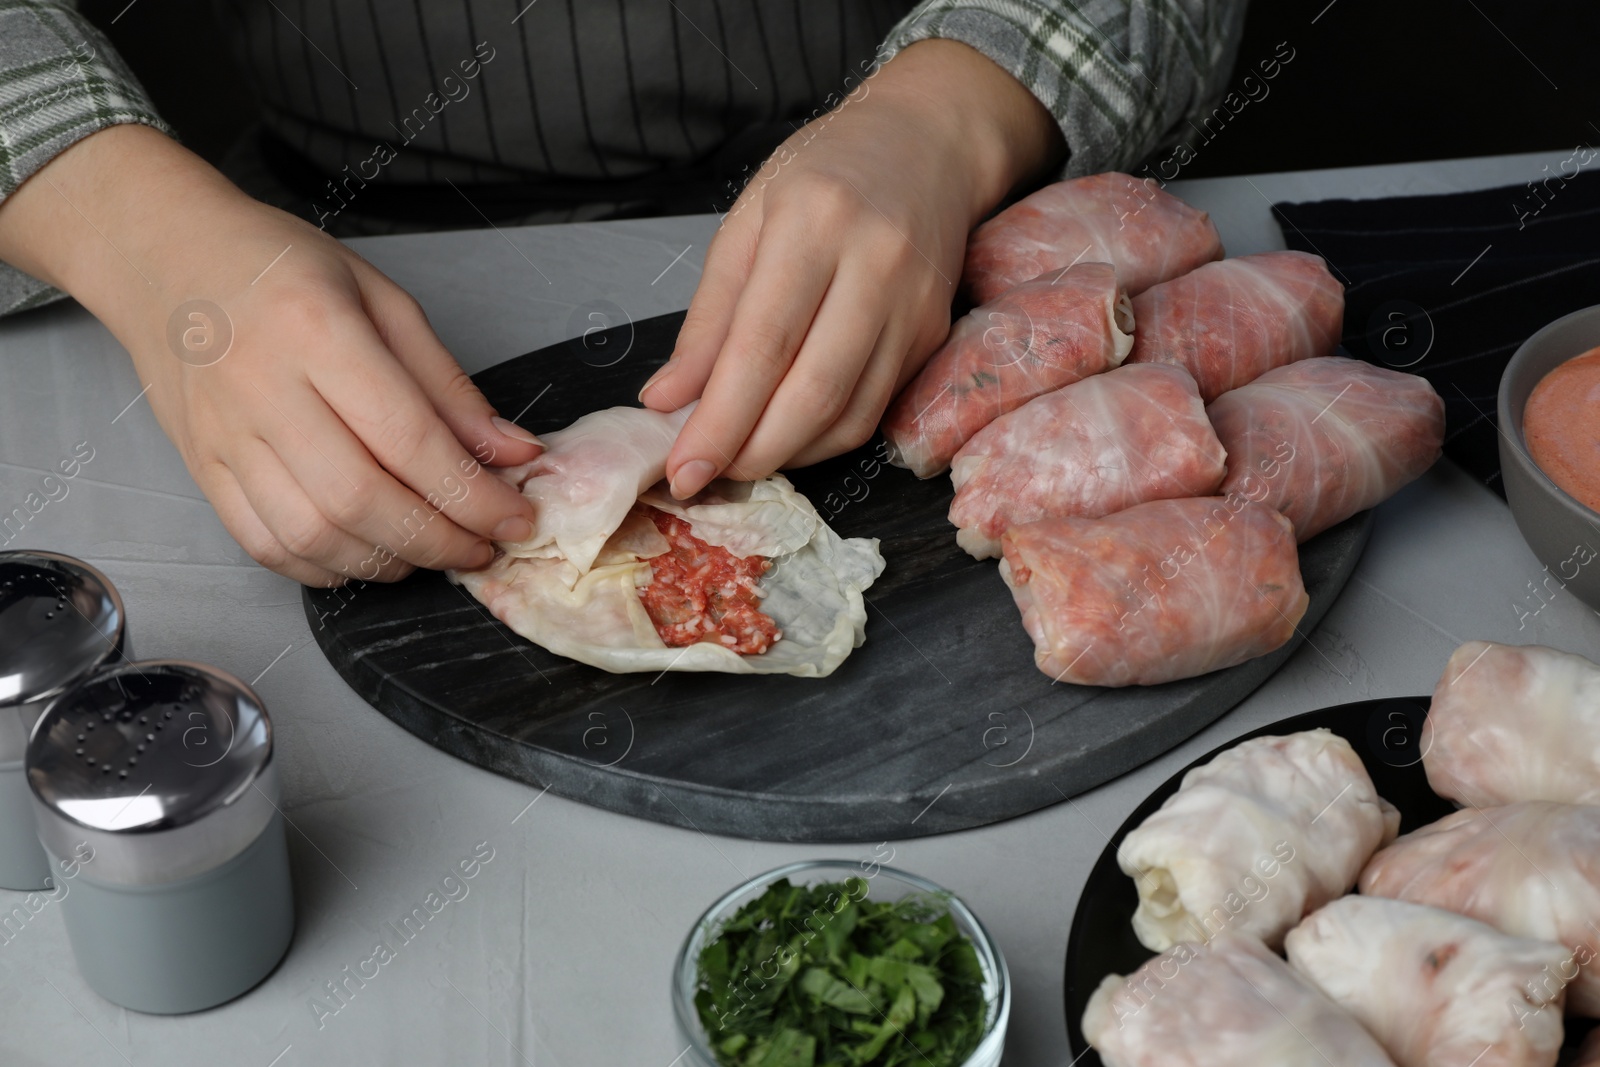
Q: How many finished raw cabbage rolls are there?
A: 11